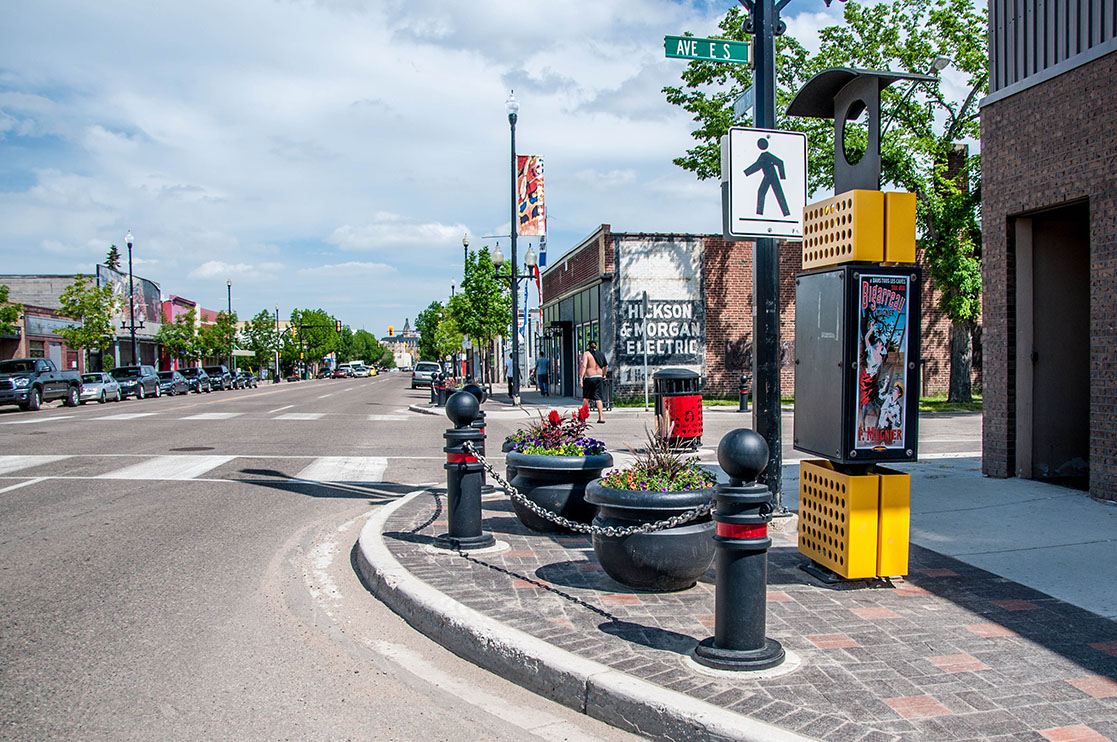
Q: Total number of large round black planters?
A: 2